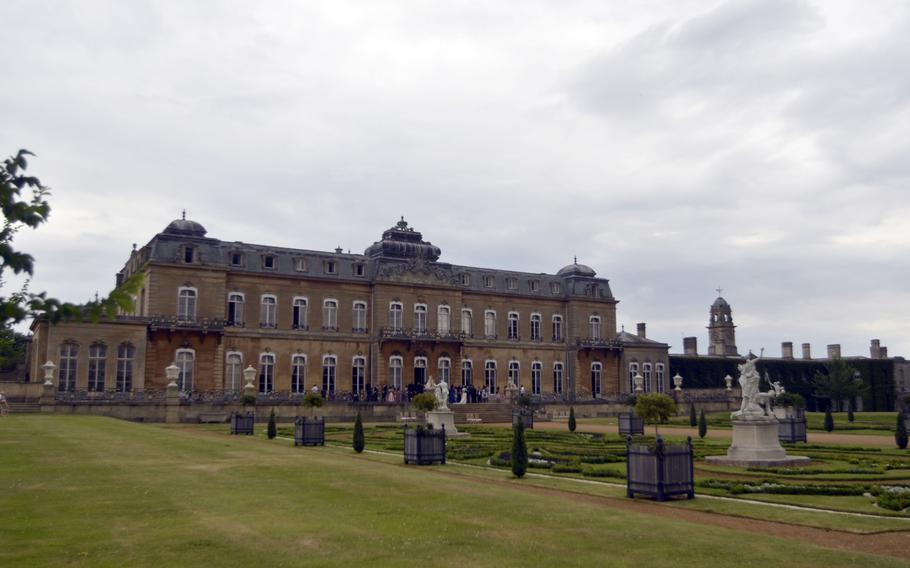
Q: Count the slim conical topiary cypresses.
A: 9